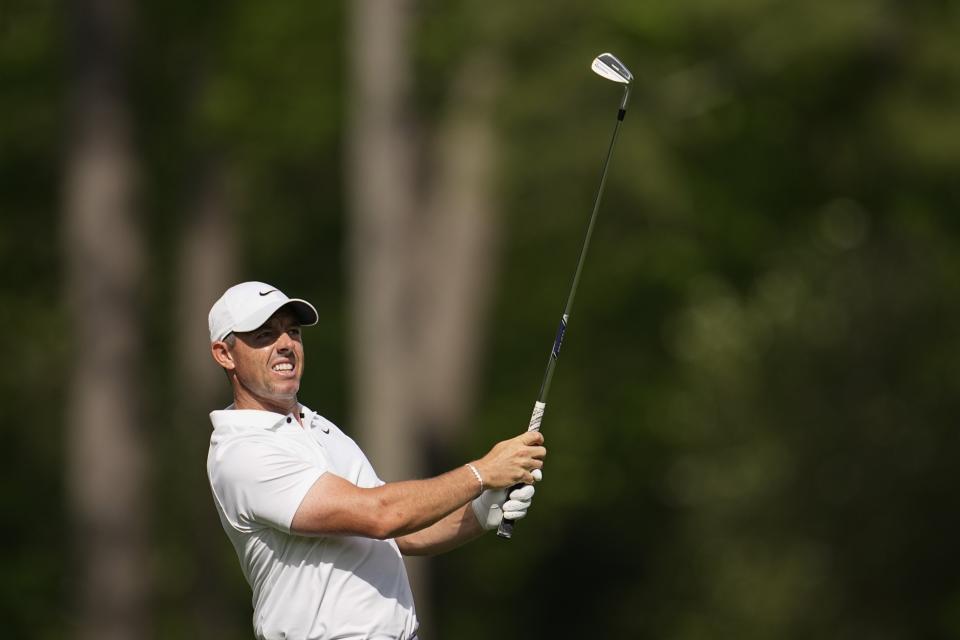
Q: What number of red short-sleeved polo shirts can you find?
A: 0